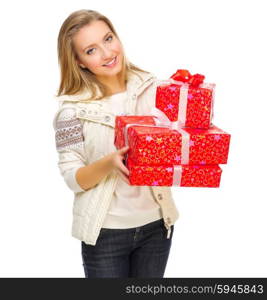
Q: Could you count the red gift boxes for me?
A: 3